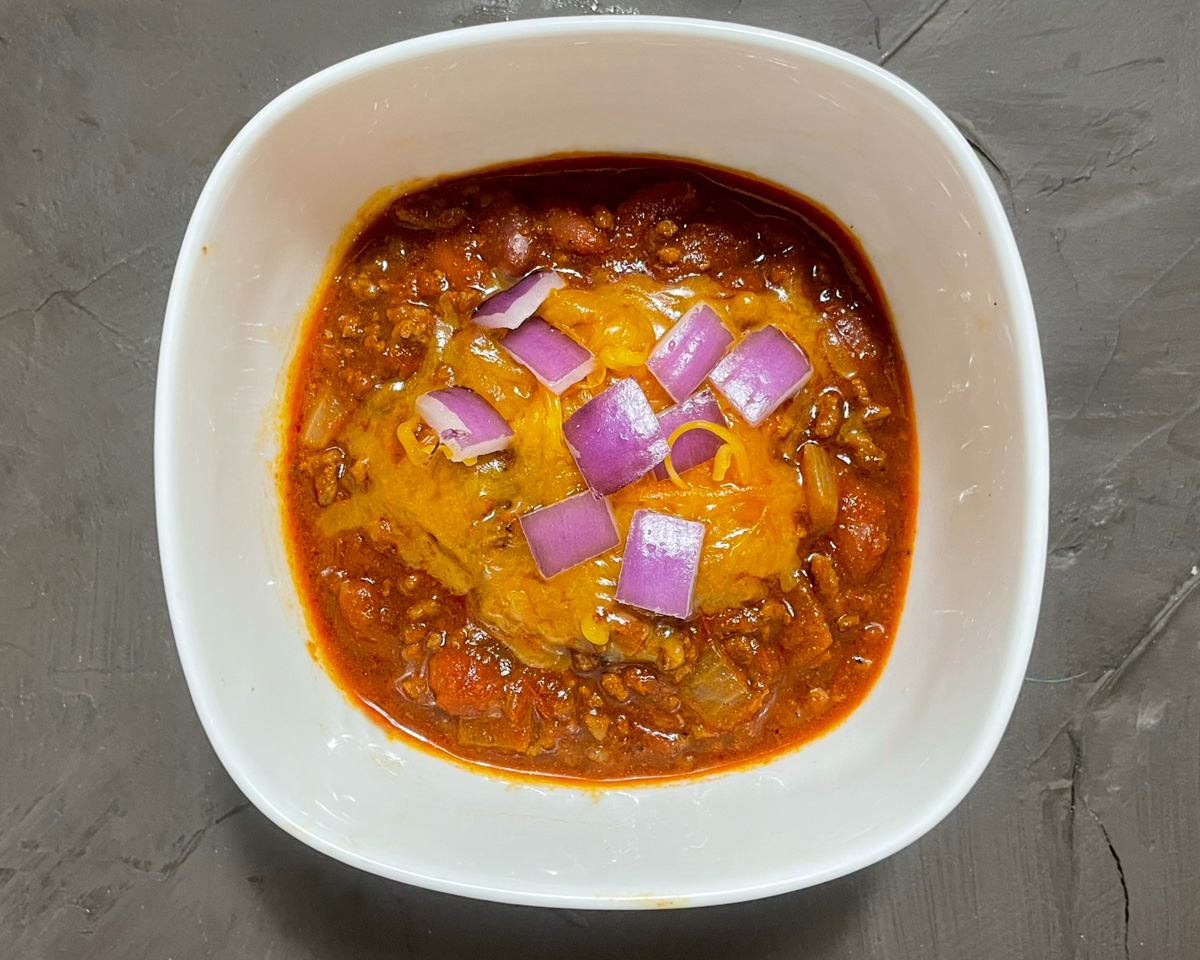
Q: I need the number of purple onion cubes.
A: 9